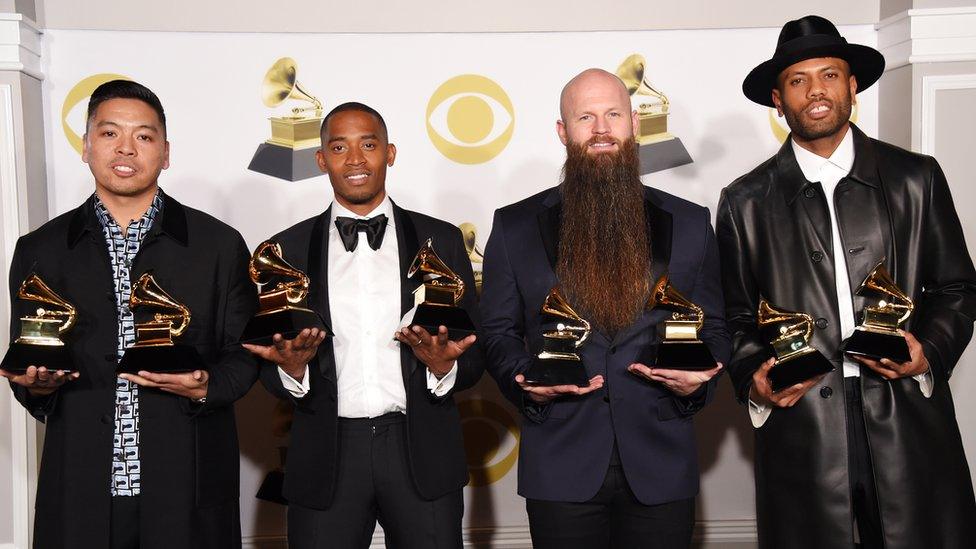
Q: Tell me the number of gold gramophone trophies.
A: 8